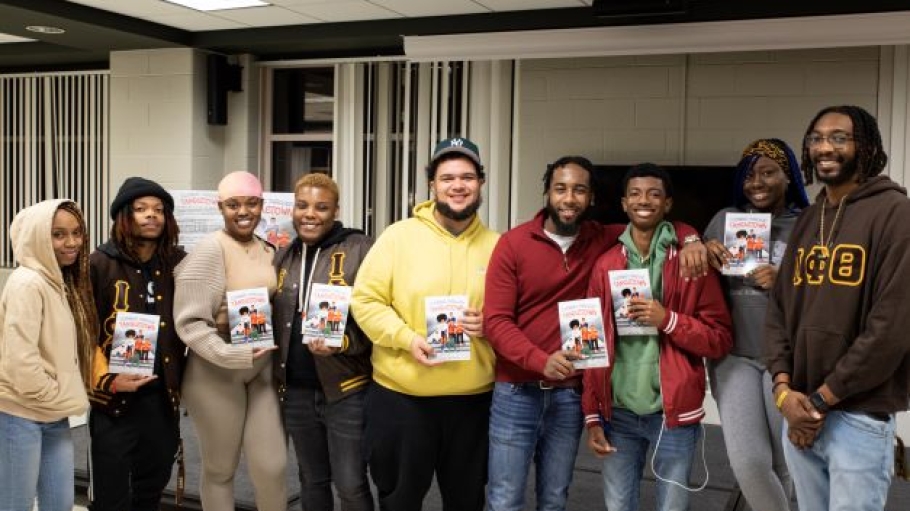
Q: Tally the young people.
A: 9